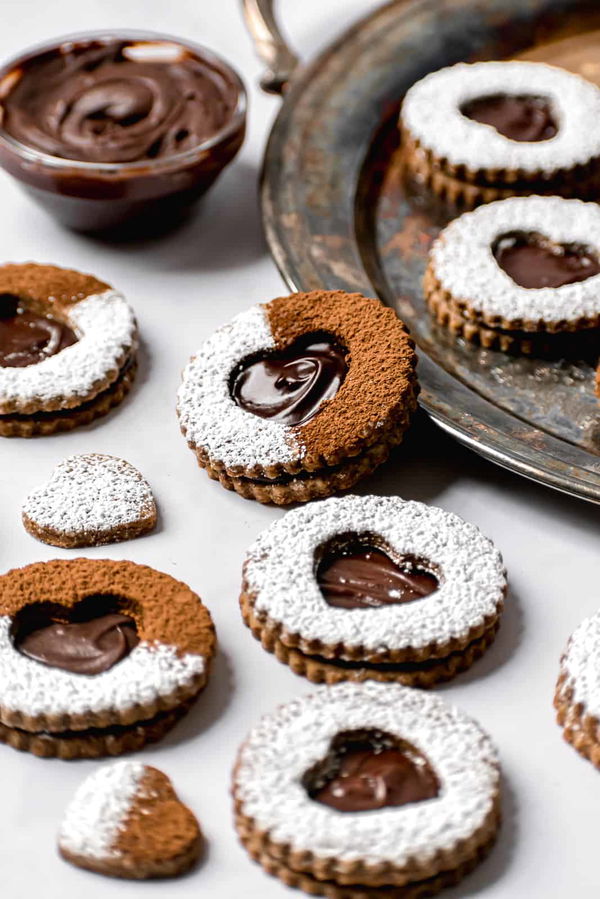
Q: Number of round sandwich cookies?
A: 8